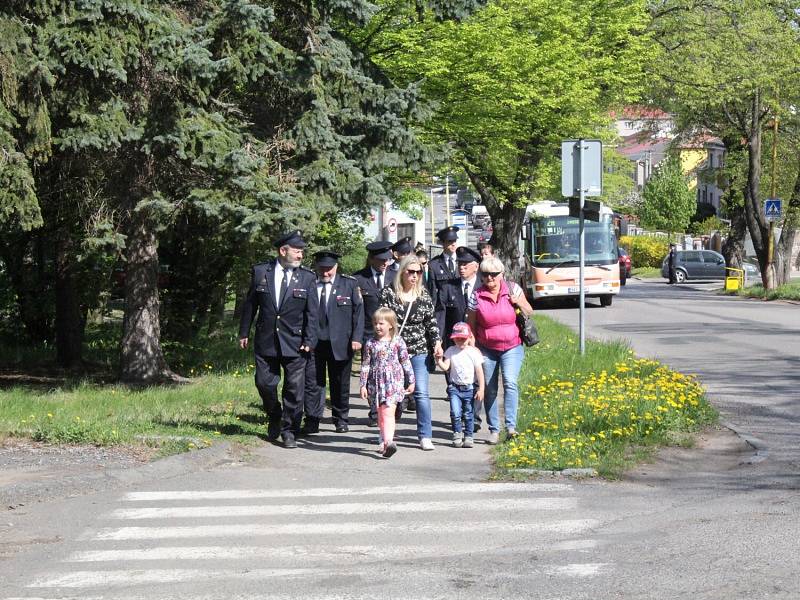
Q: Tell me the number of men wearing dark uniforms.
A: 6